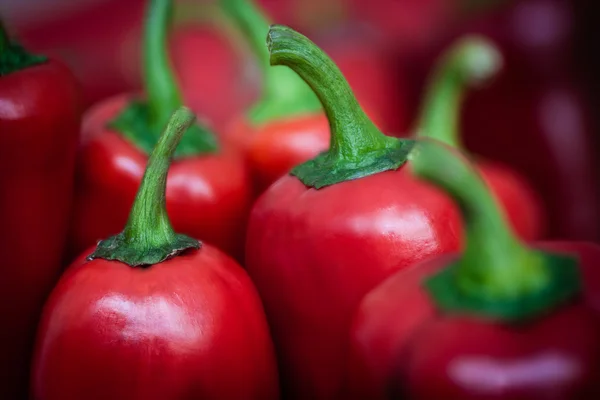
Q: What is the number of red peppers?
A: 7